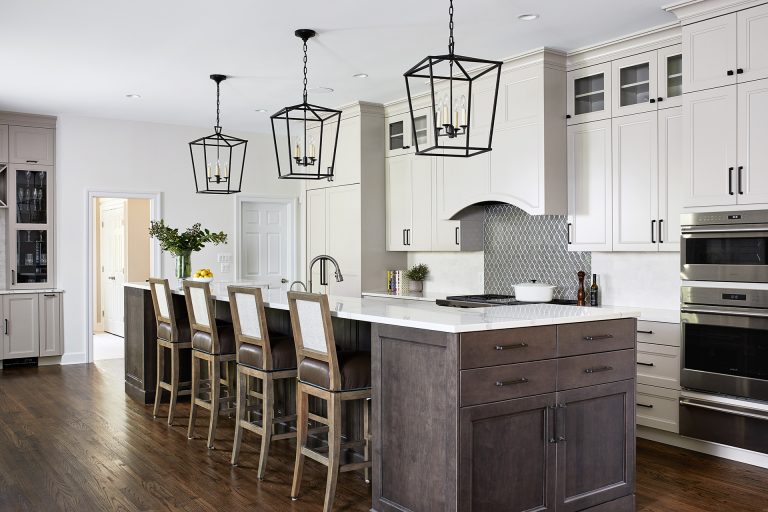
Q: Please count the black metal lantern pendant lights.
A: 3